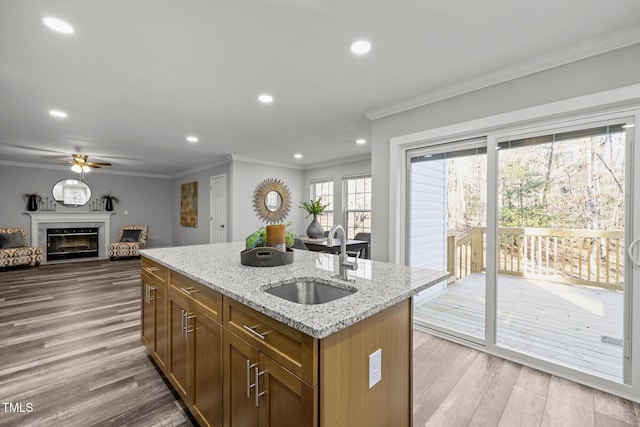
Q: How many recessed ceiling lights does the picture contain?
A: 7